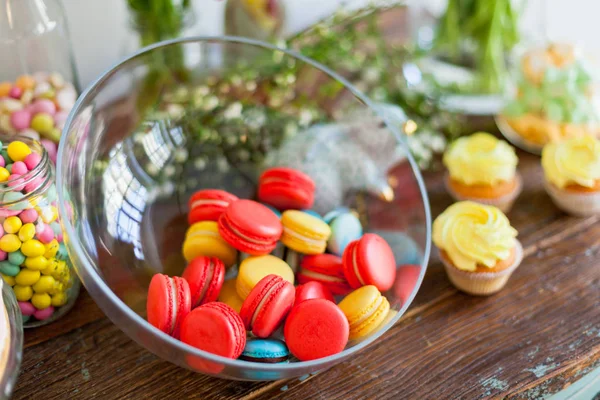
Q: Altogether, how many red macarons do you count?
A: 11